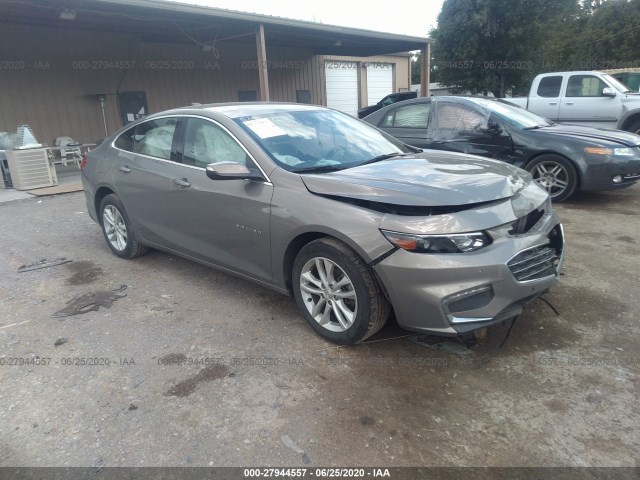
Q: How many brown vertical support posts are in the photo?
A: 2